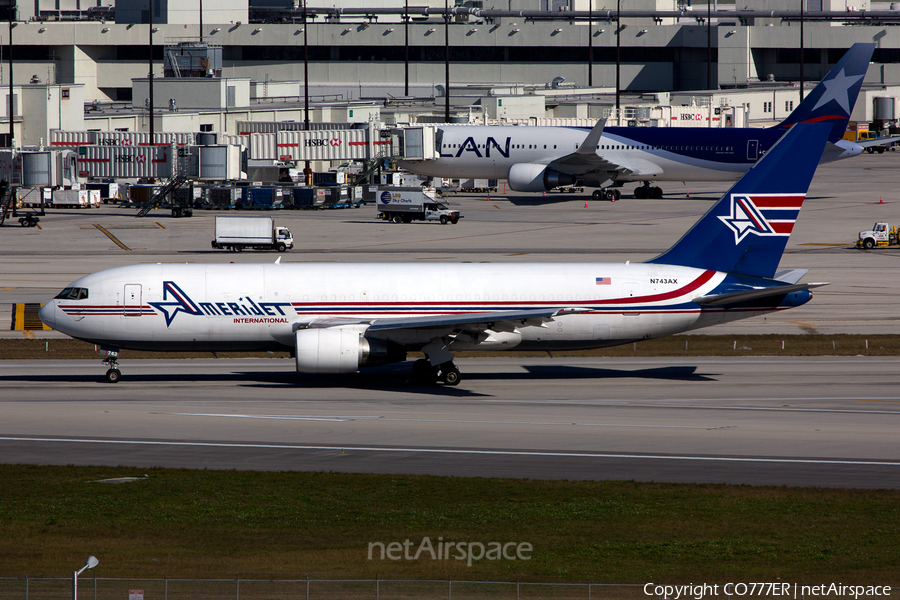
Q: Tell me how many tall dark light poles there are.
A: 10